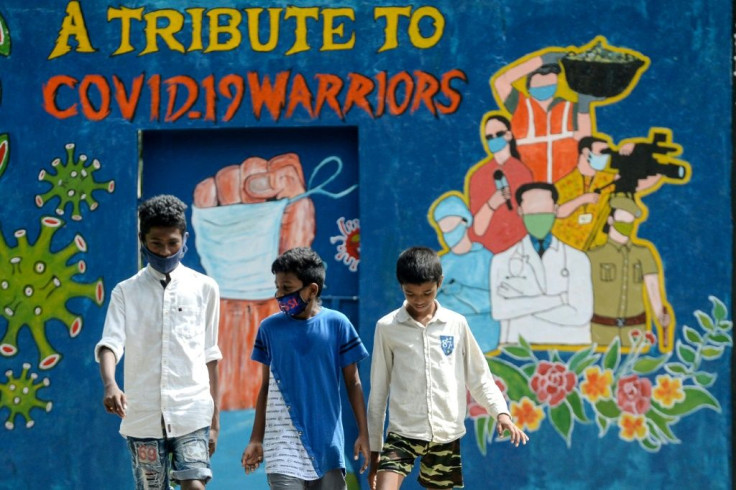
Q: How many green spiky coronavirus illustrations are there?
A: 3